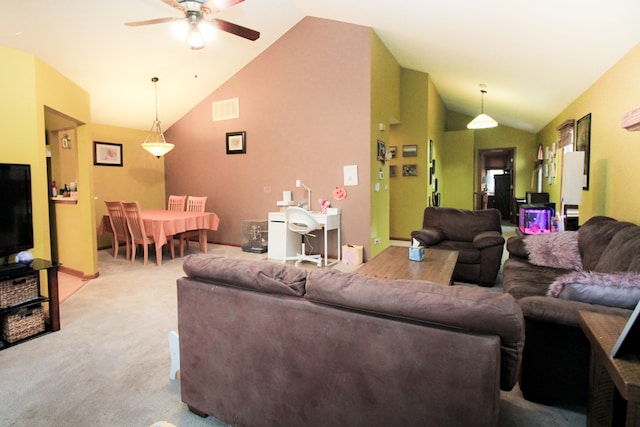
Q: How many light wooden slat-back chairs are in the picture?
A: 4